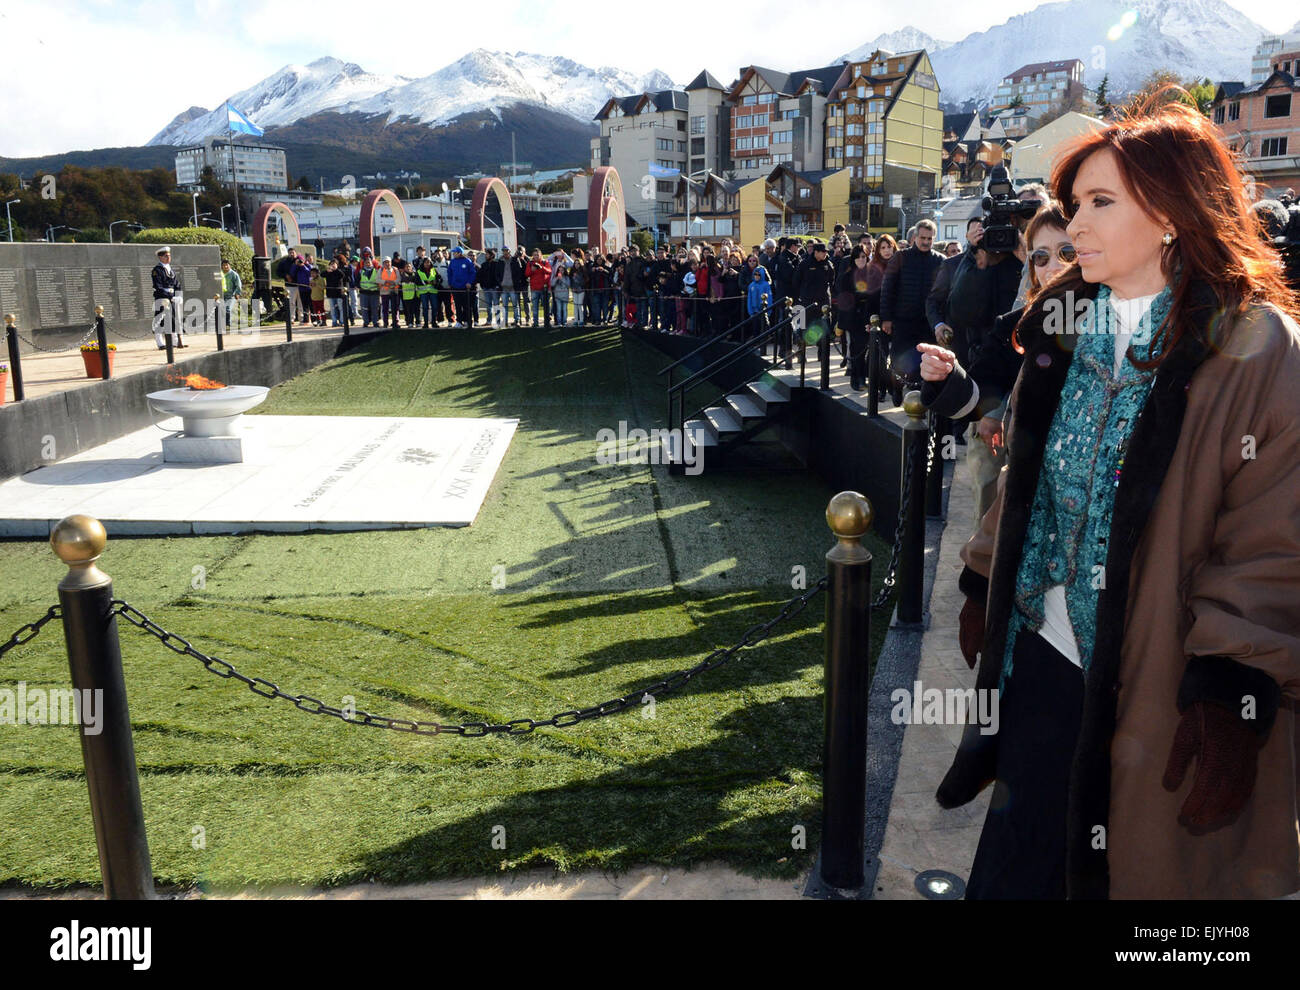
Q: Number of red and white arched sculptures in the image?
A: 4